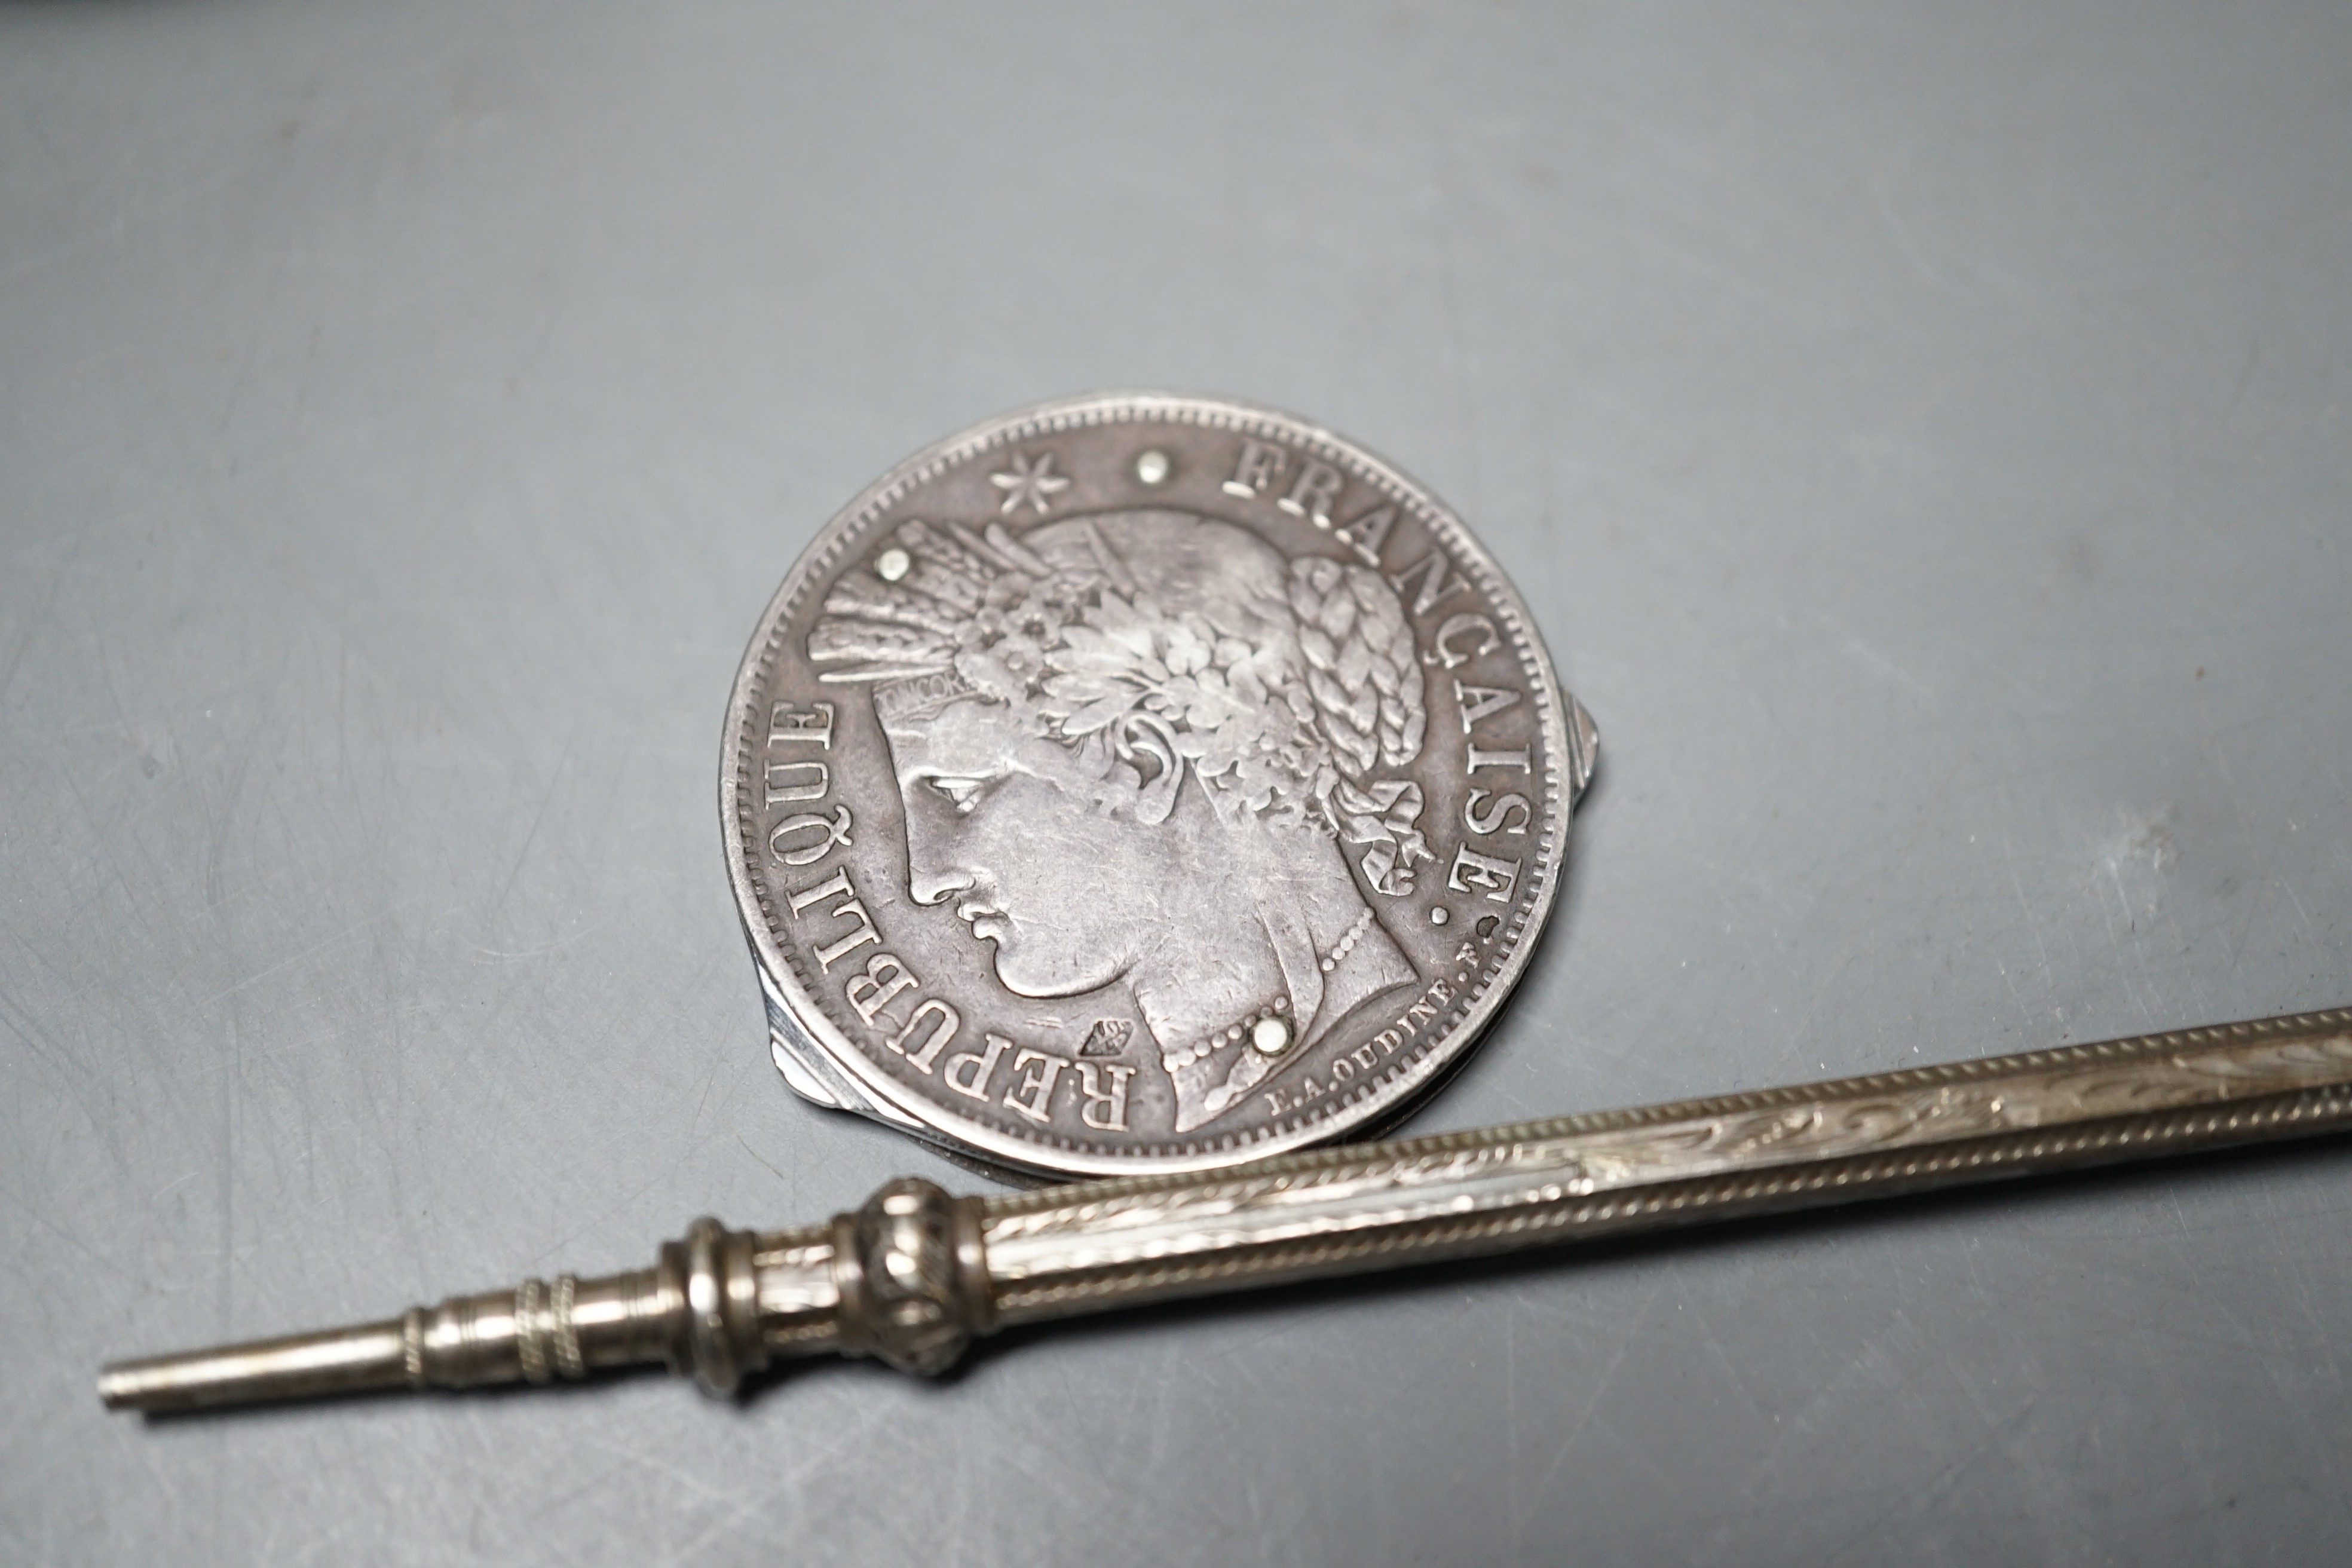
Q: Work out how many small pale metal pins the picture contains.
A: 3